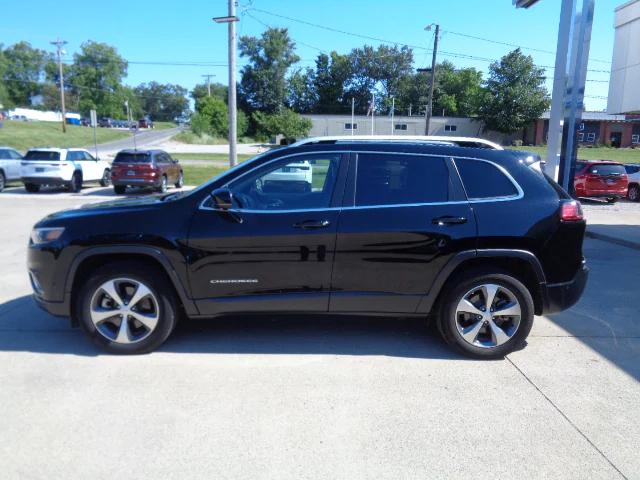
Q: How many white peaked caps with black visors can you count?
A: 0